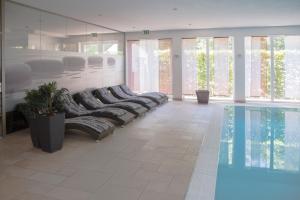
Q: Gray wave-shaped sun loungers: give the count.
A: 6